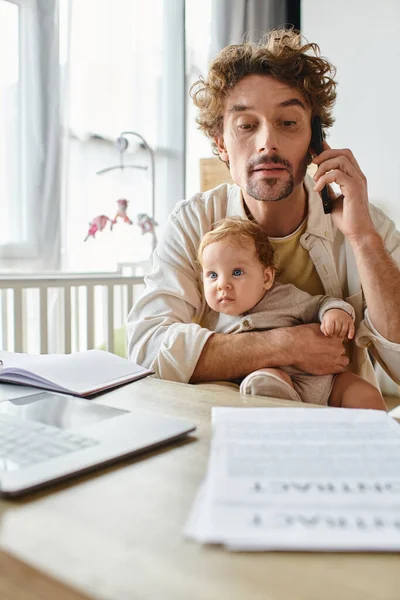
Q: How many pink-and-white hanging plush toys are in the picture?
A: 3